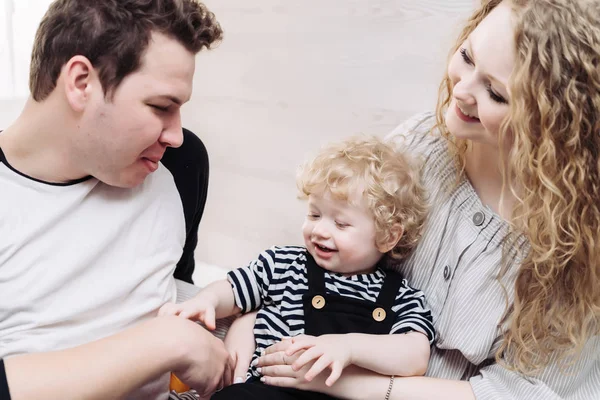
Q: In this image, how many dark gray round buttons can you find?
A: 2